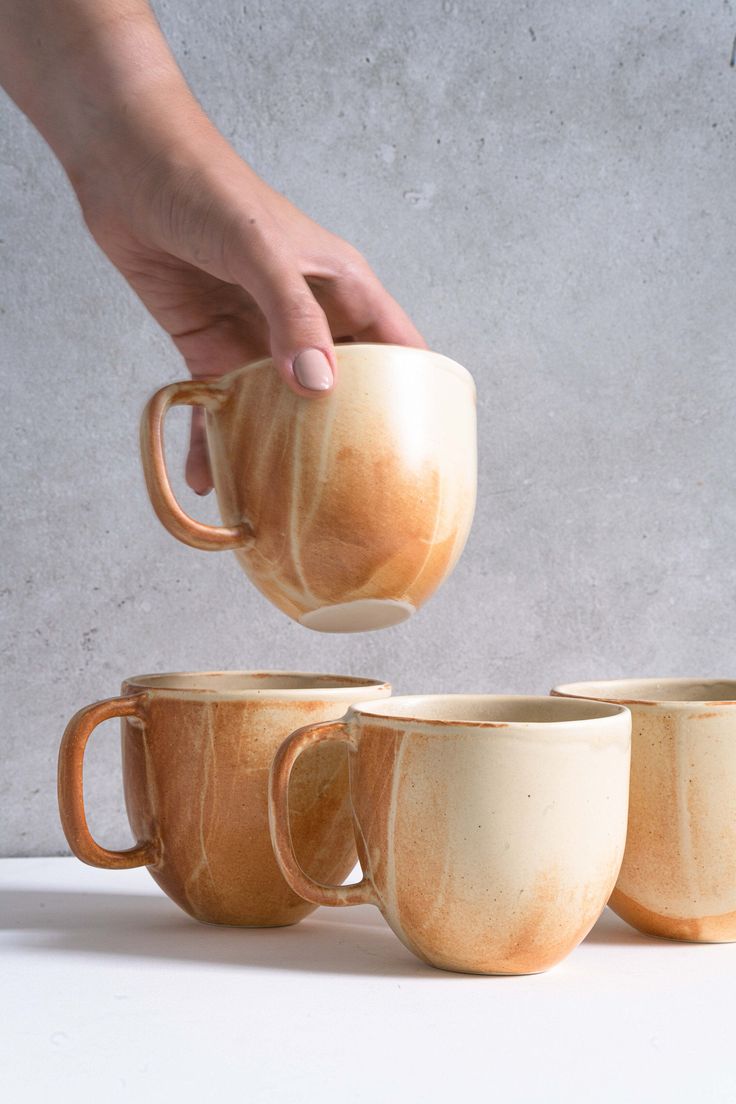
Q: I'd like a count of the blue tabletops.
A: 0